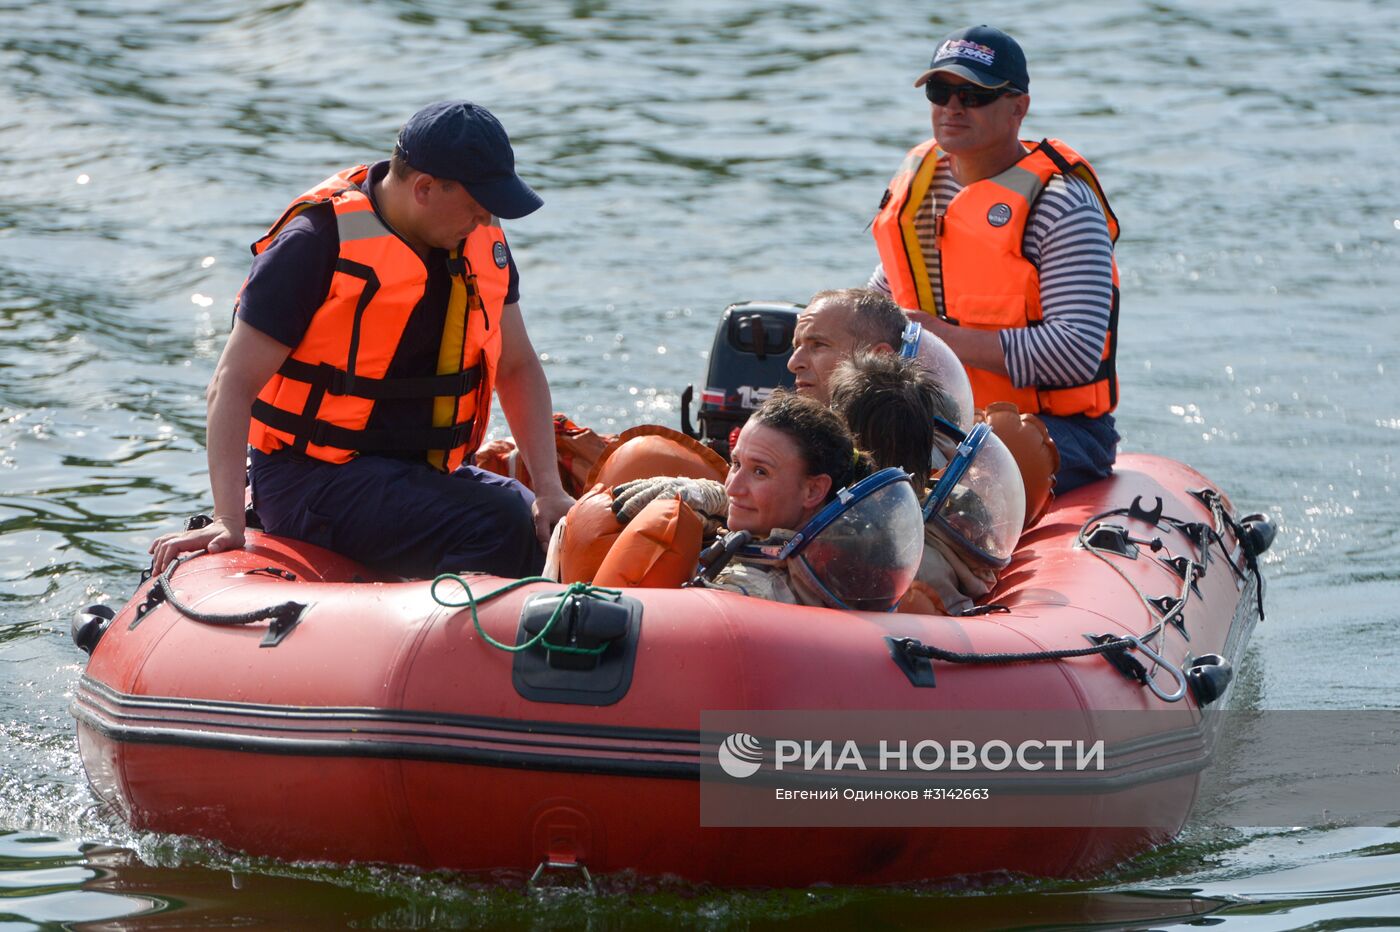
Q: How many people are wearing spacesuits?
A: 3